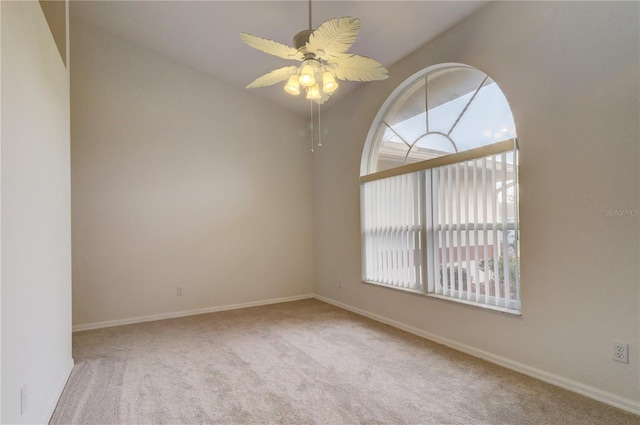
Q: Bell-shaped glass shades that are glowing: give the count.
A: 4